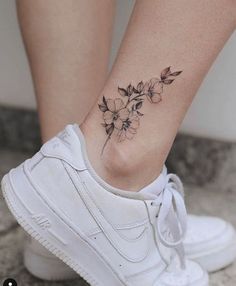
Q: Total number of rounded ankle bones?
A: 1